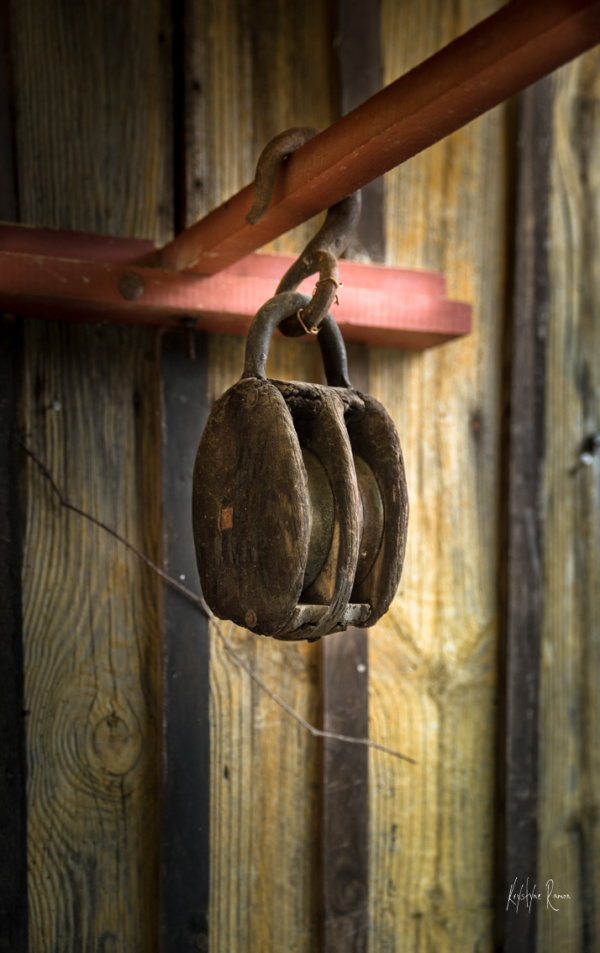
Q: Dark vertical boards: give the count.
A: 4